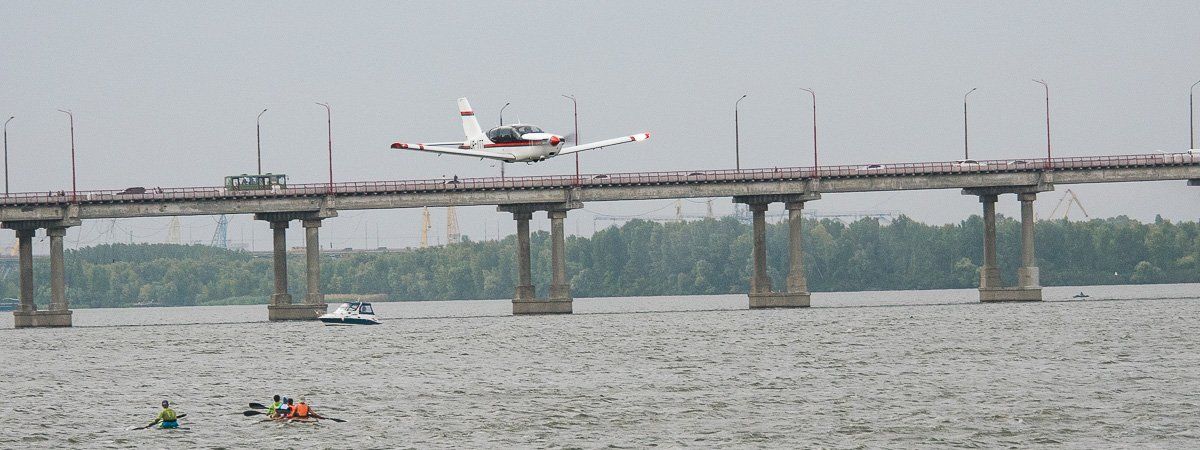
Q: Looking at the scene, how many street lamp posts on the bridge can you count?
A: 11